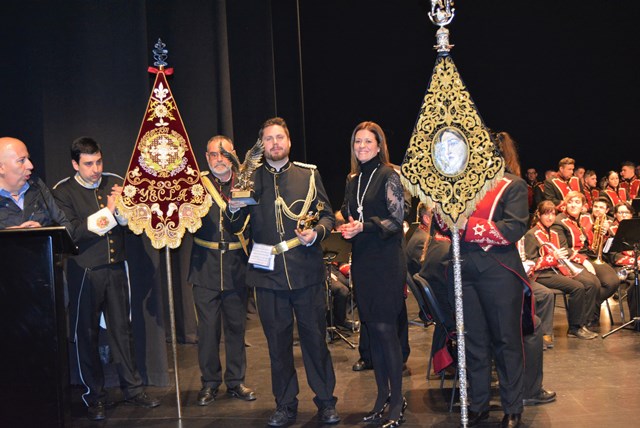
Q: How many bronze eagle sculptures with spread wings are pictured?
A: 1